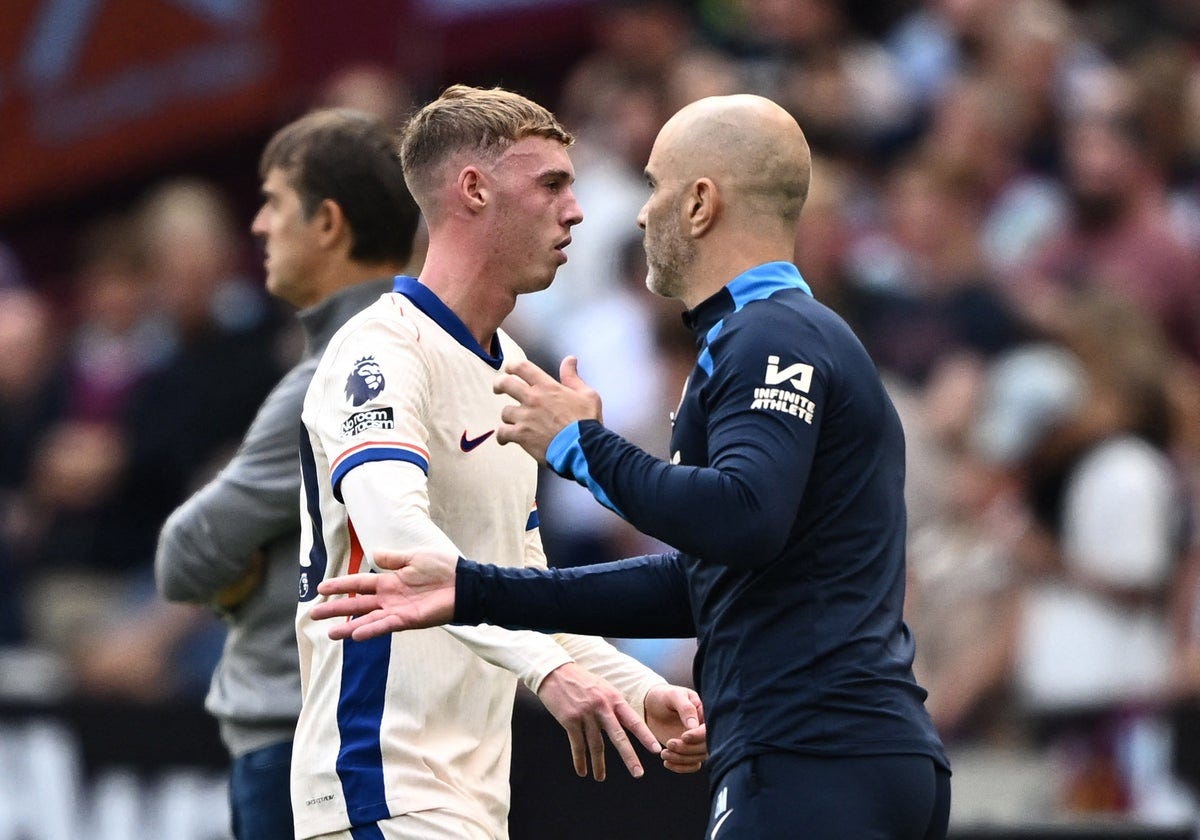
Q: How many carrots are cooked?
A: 0